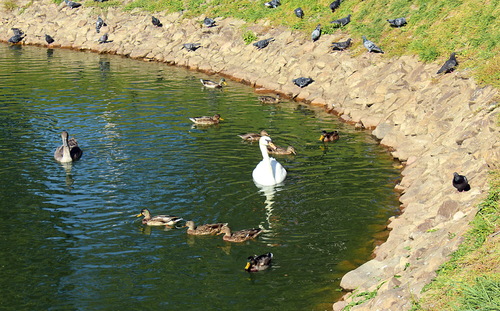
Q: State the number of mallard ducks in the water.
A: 10